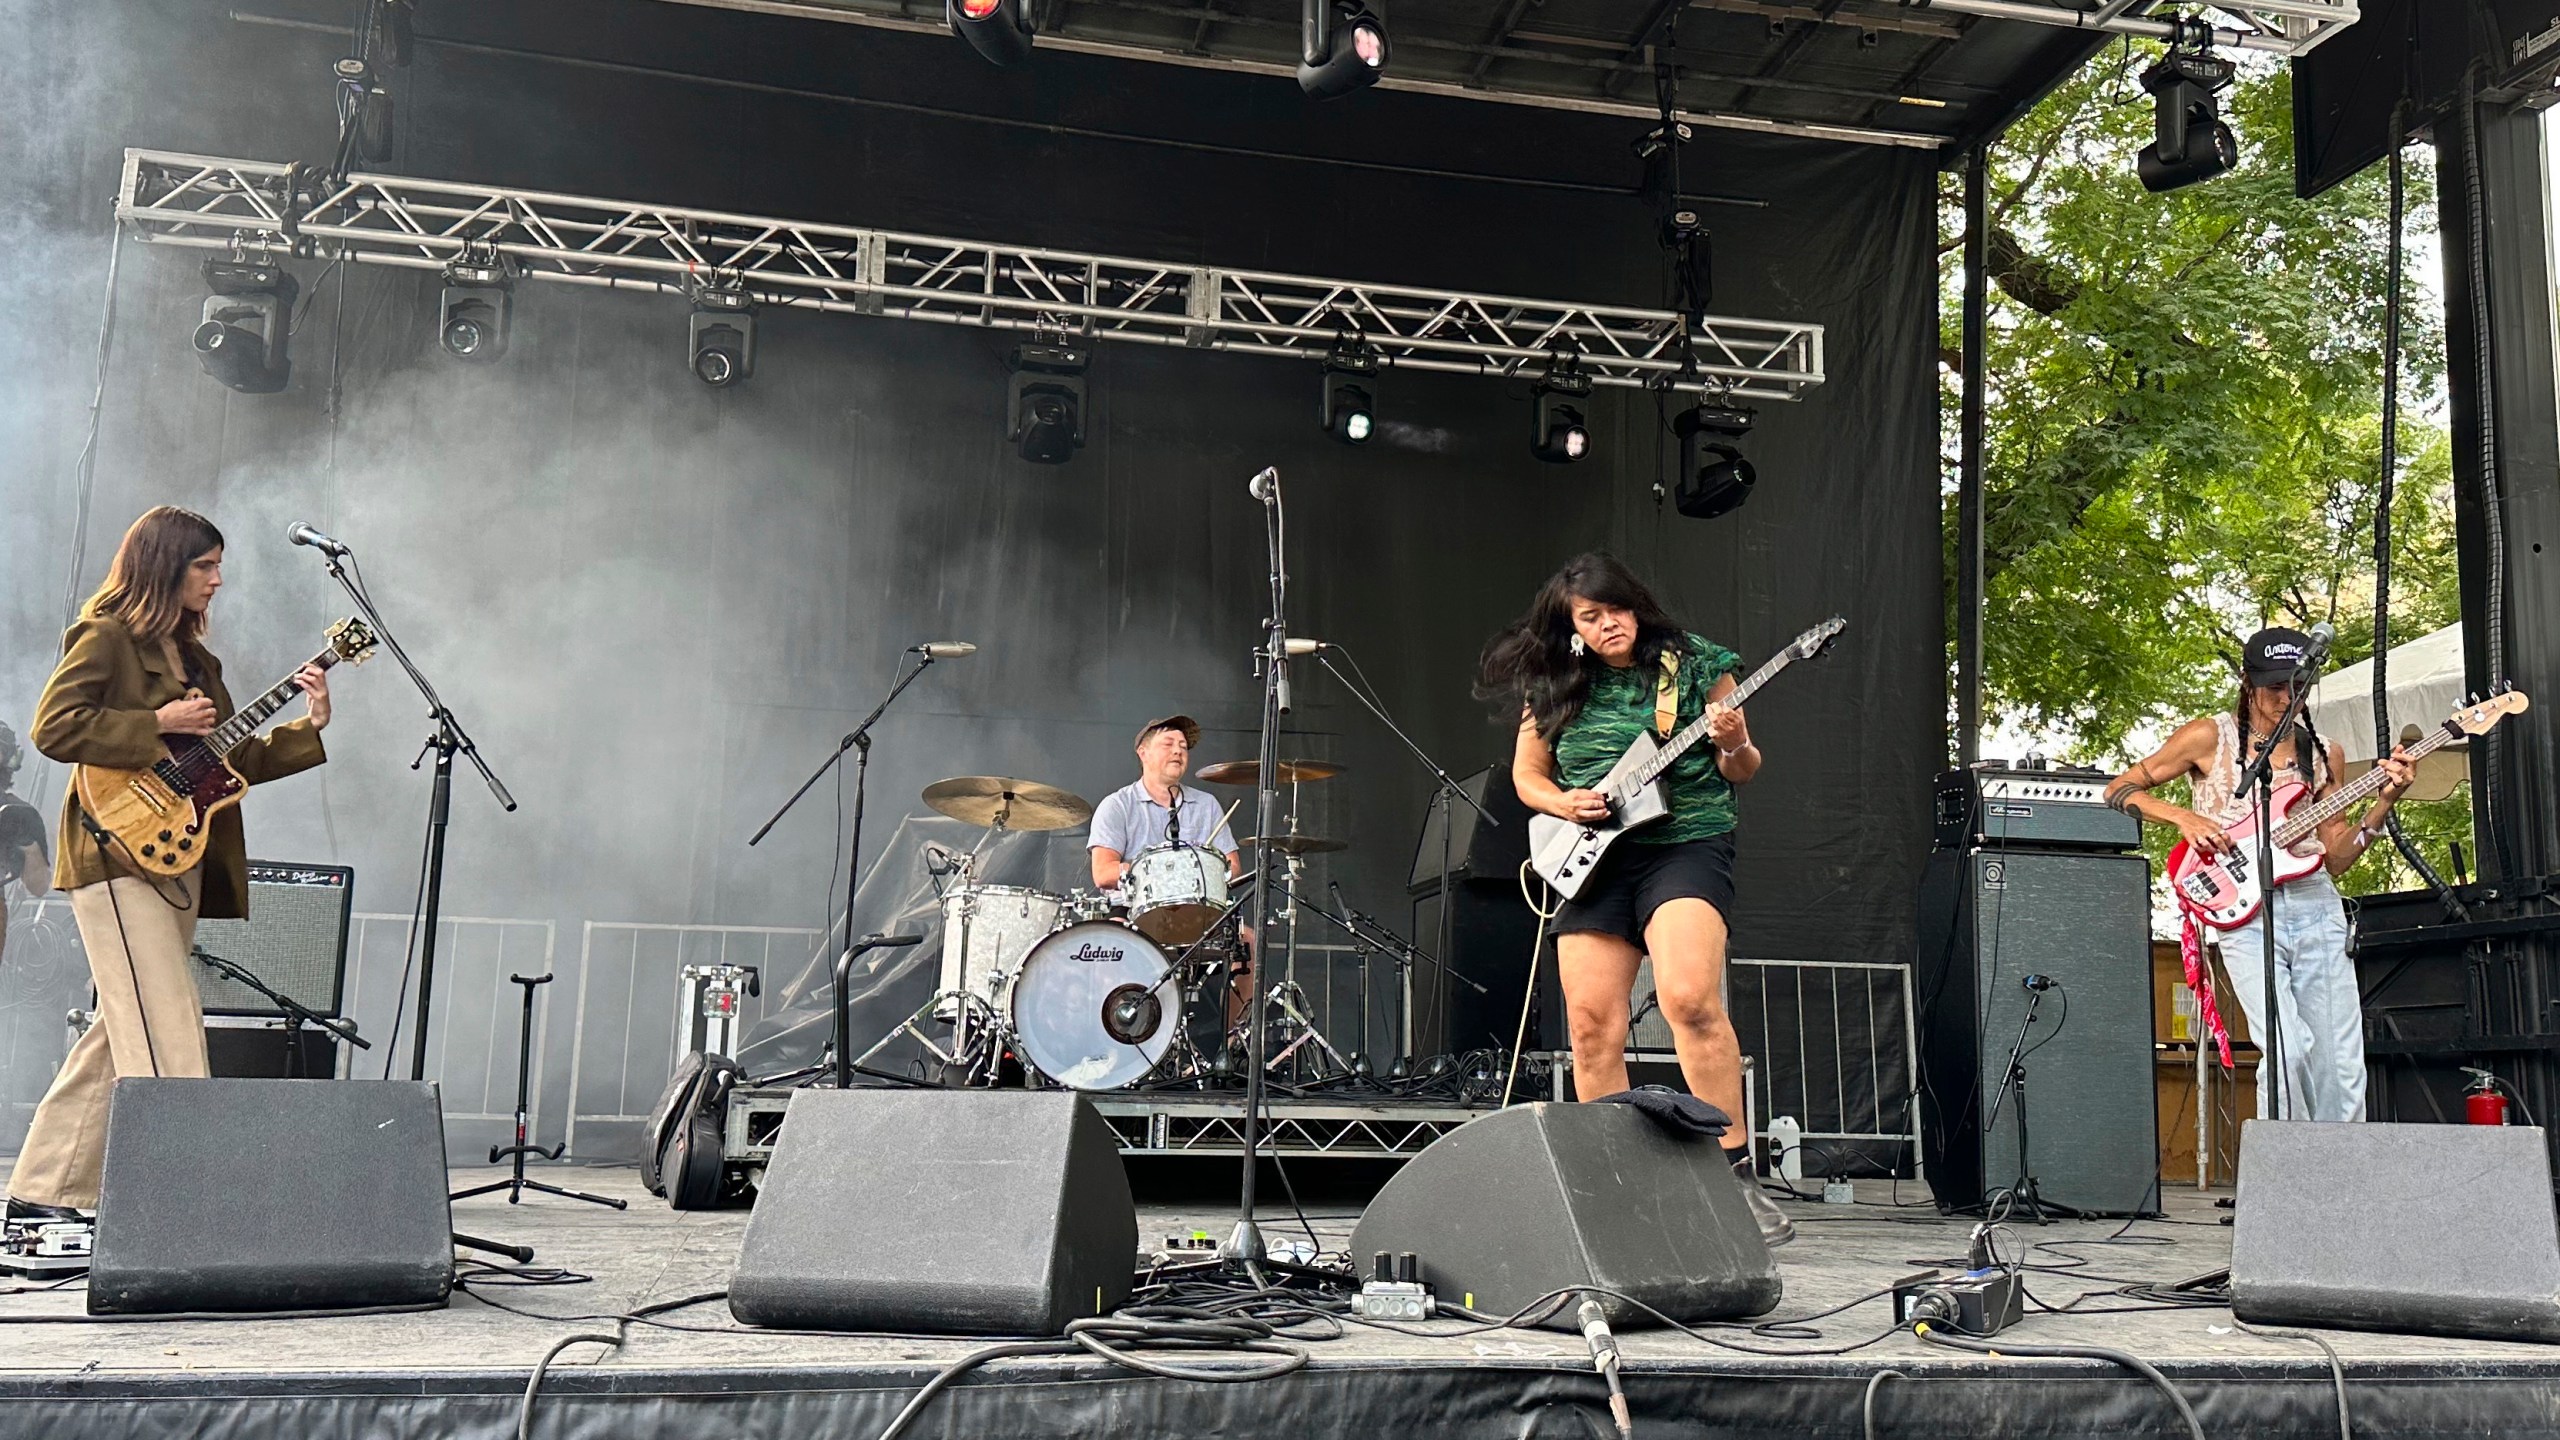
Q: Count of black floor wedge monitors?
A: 4